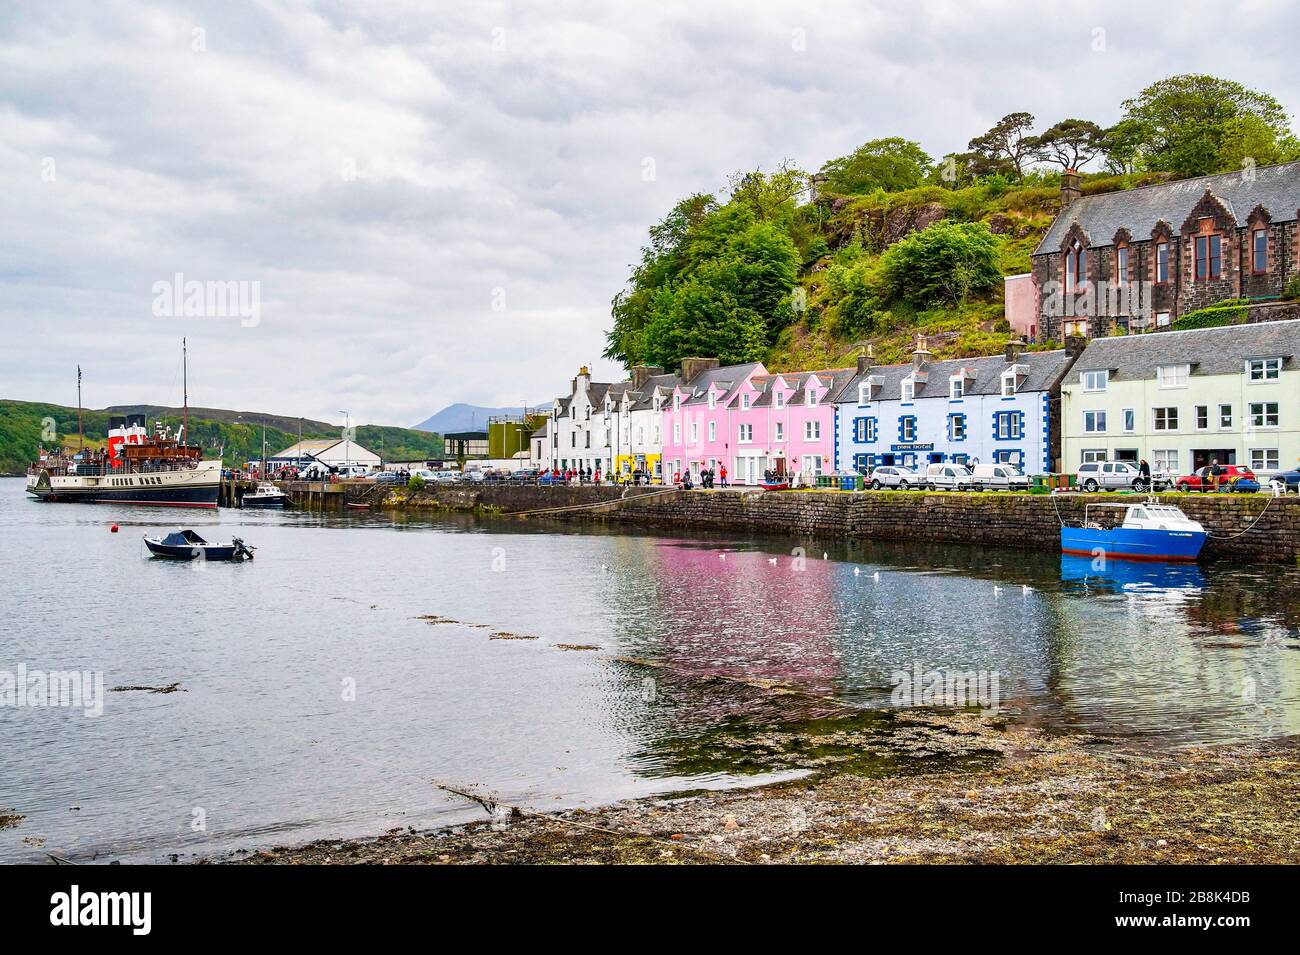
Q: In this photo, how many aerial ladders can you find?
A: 0